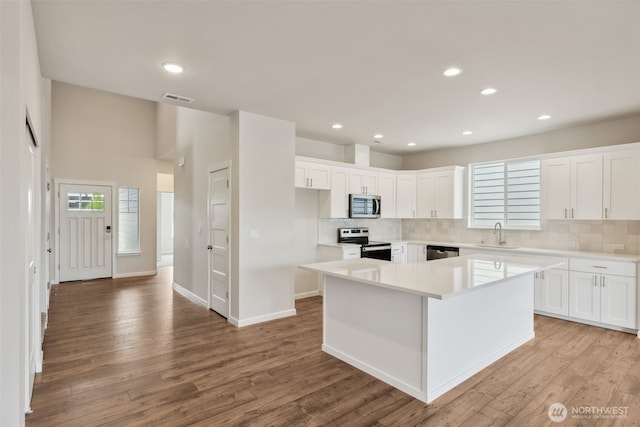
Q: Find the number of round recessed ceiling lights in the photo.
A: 8